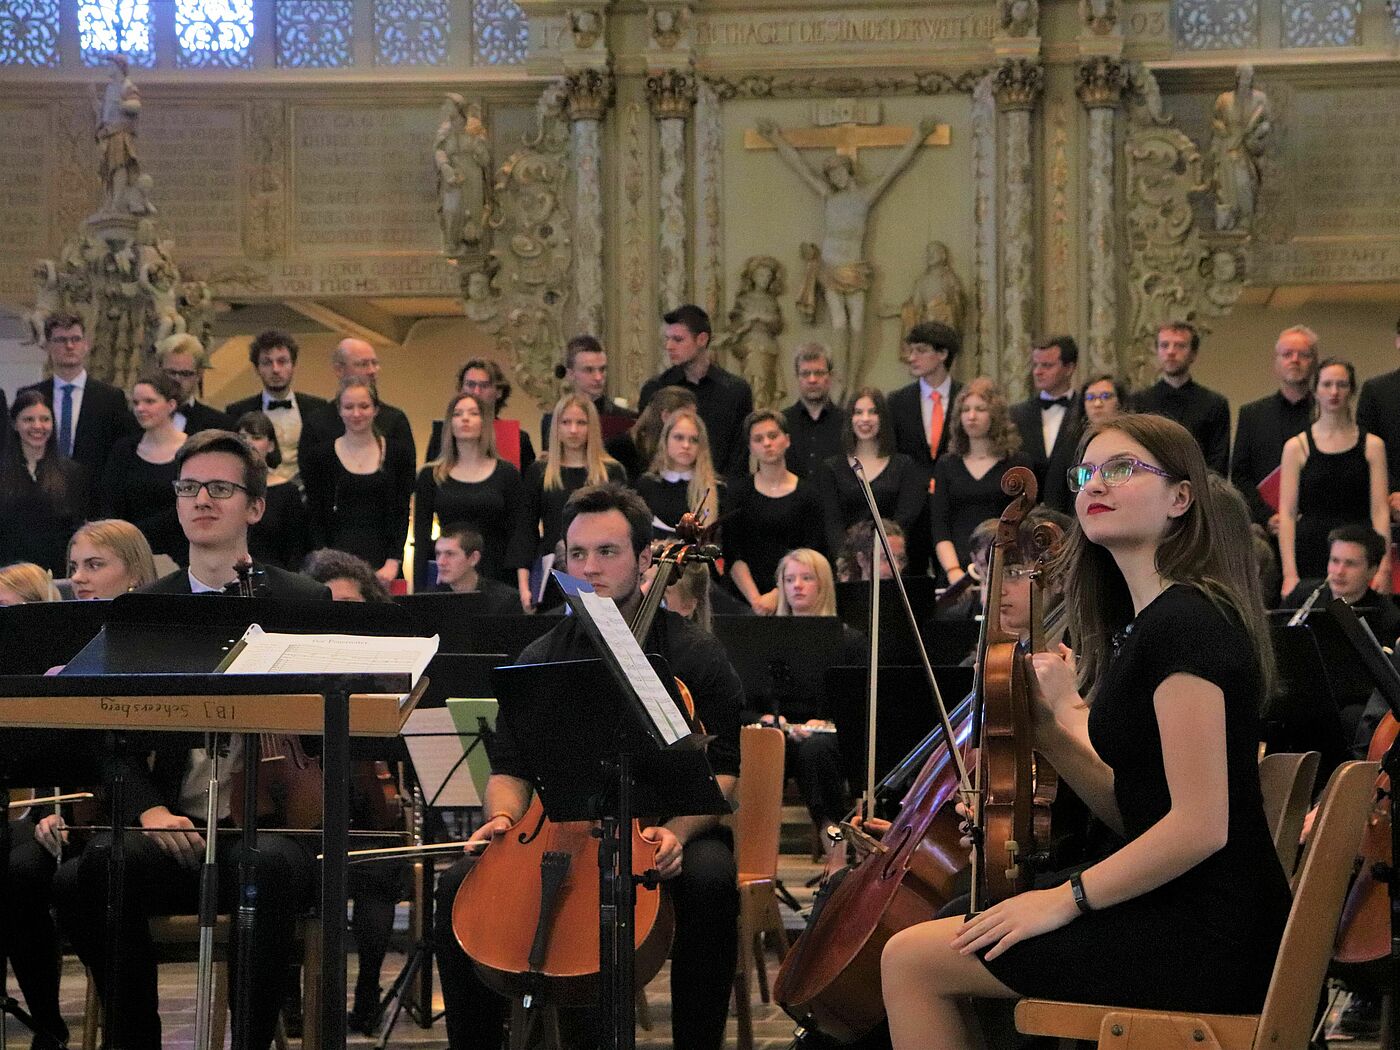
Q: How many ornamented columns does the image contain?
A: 4